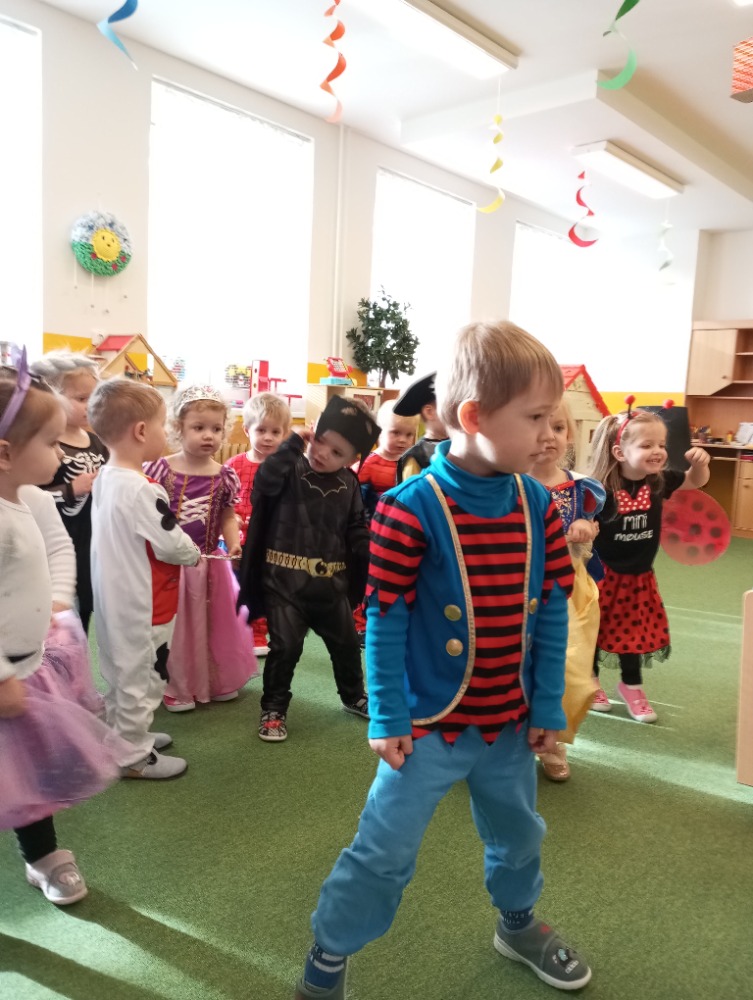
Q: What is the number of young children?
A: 11